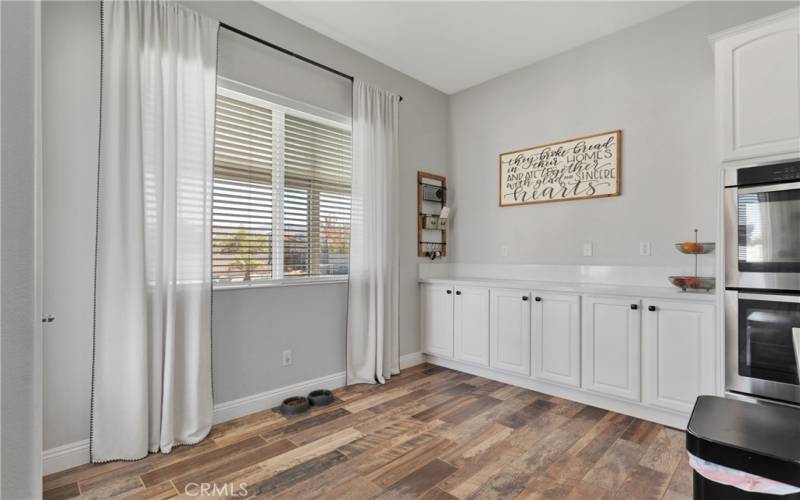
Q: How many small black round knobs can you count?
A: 6